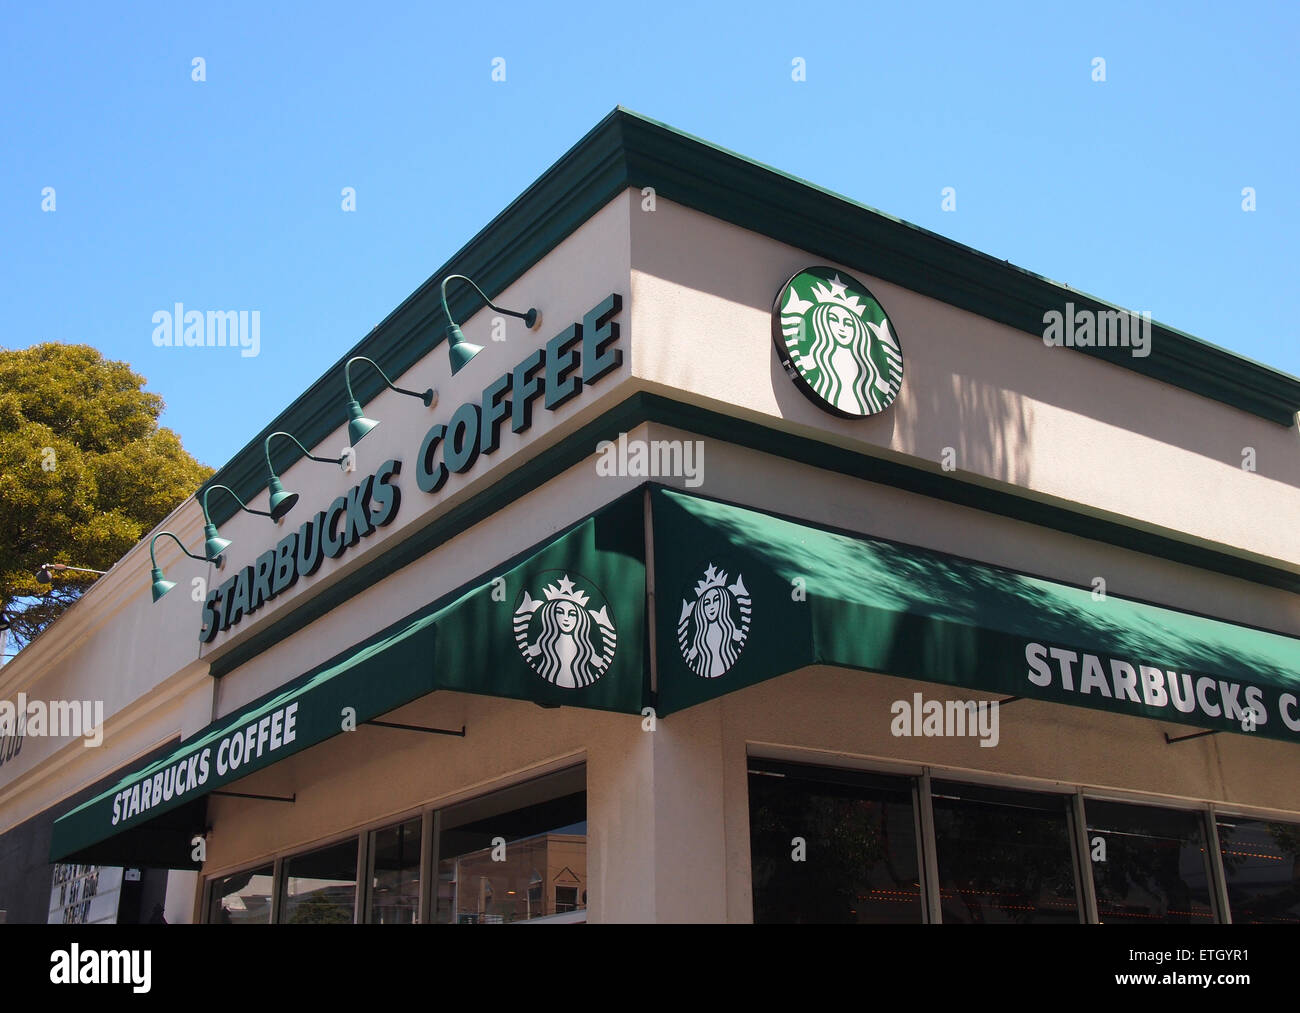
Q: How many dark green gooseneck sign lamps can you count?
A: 5